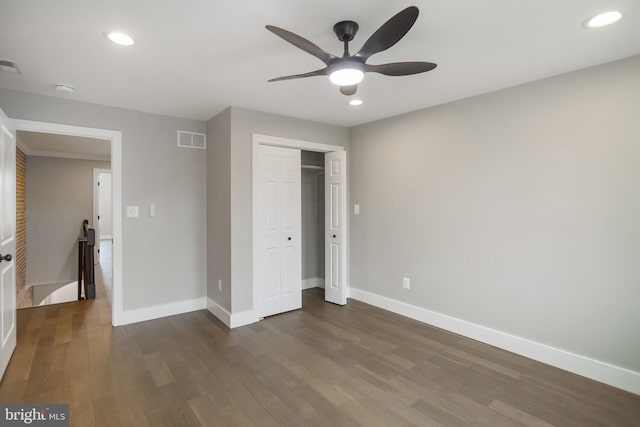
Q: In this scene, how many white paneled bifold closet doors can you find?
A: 2